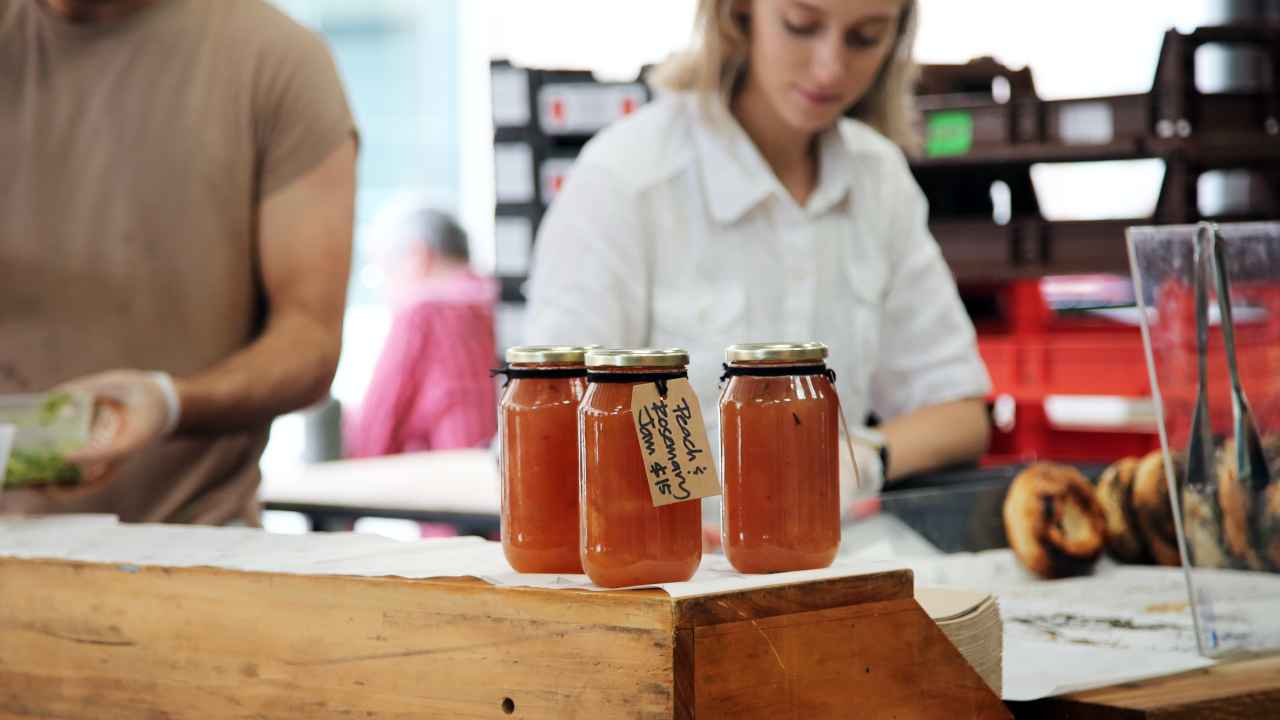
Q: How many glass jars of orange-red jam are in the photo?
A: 3